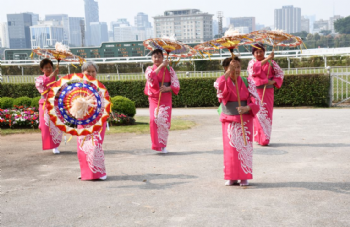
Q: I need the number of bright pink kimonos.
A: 5